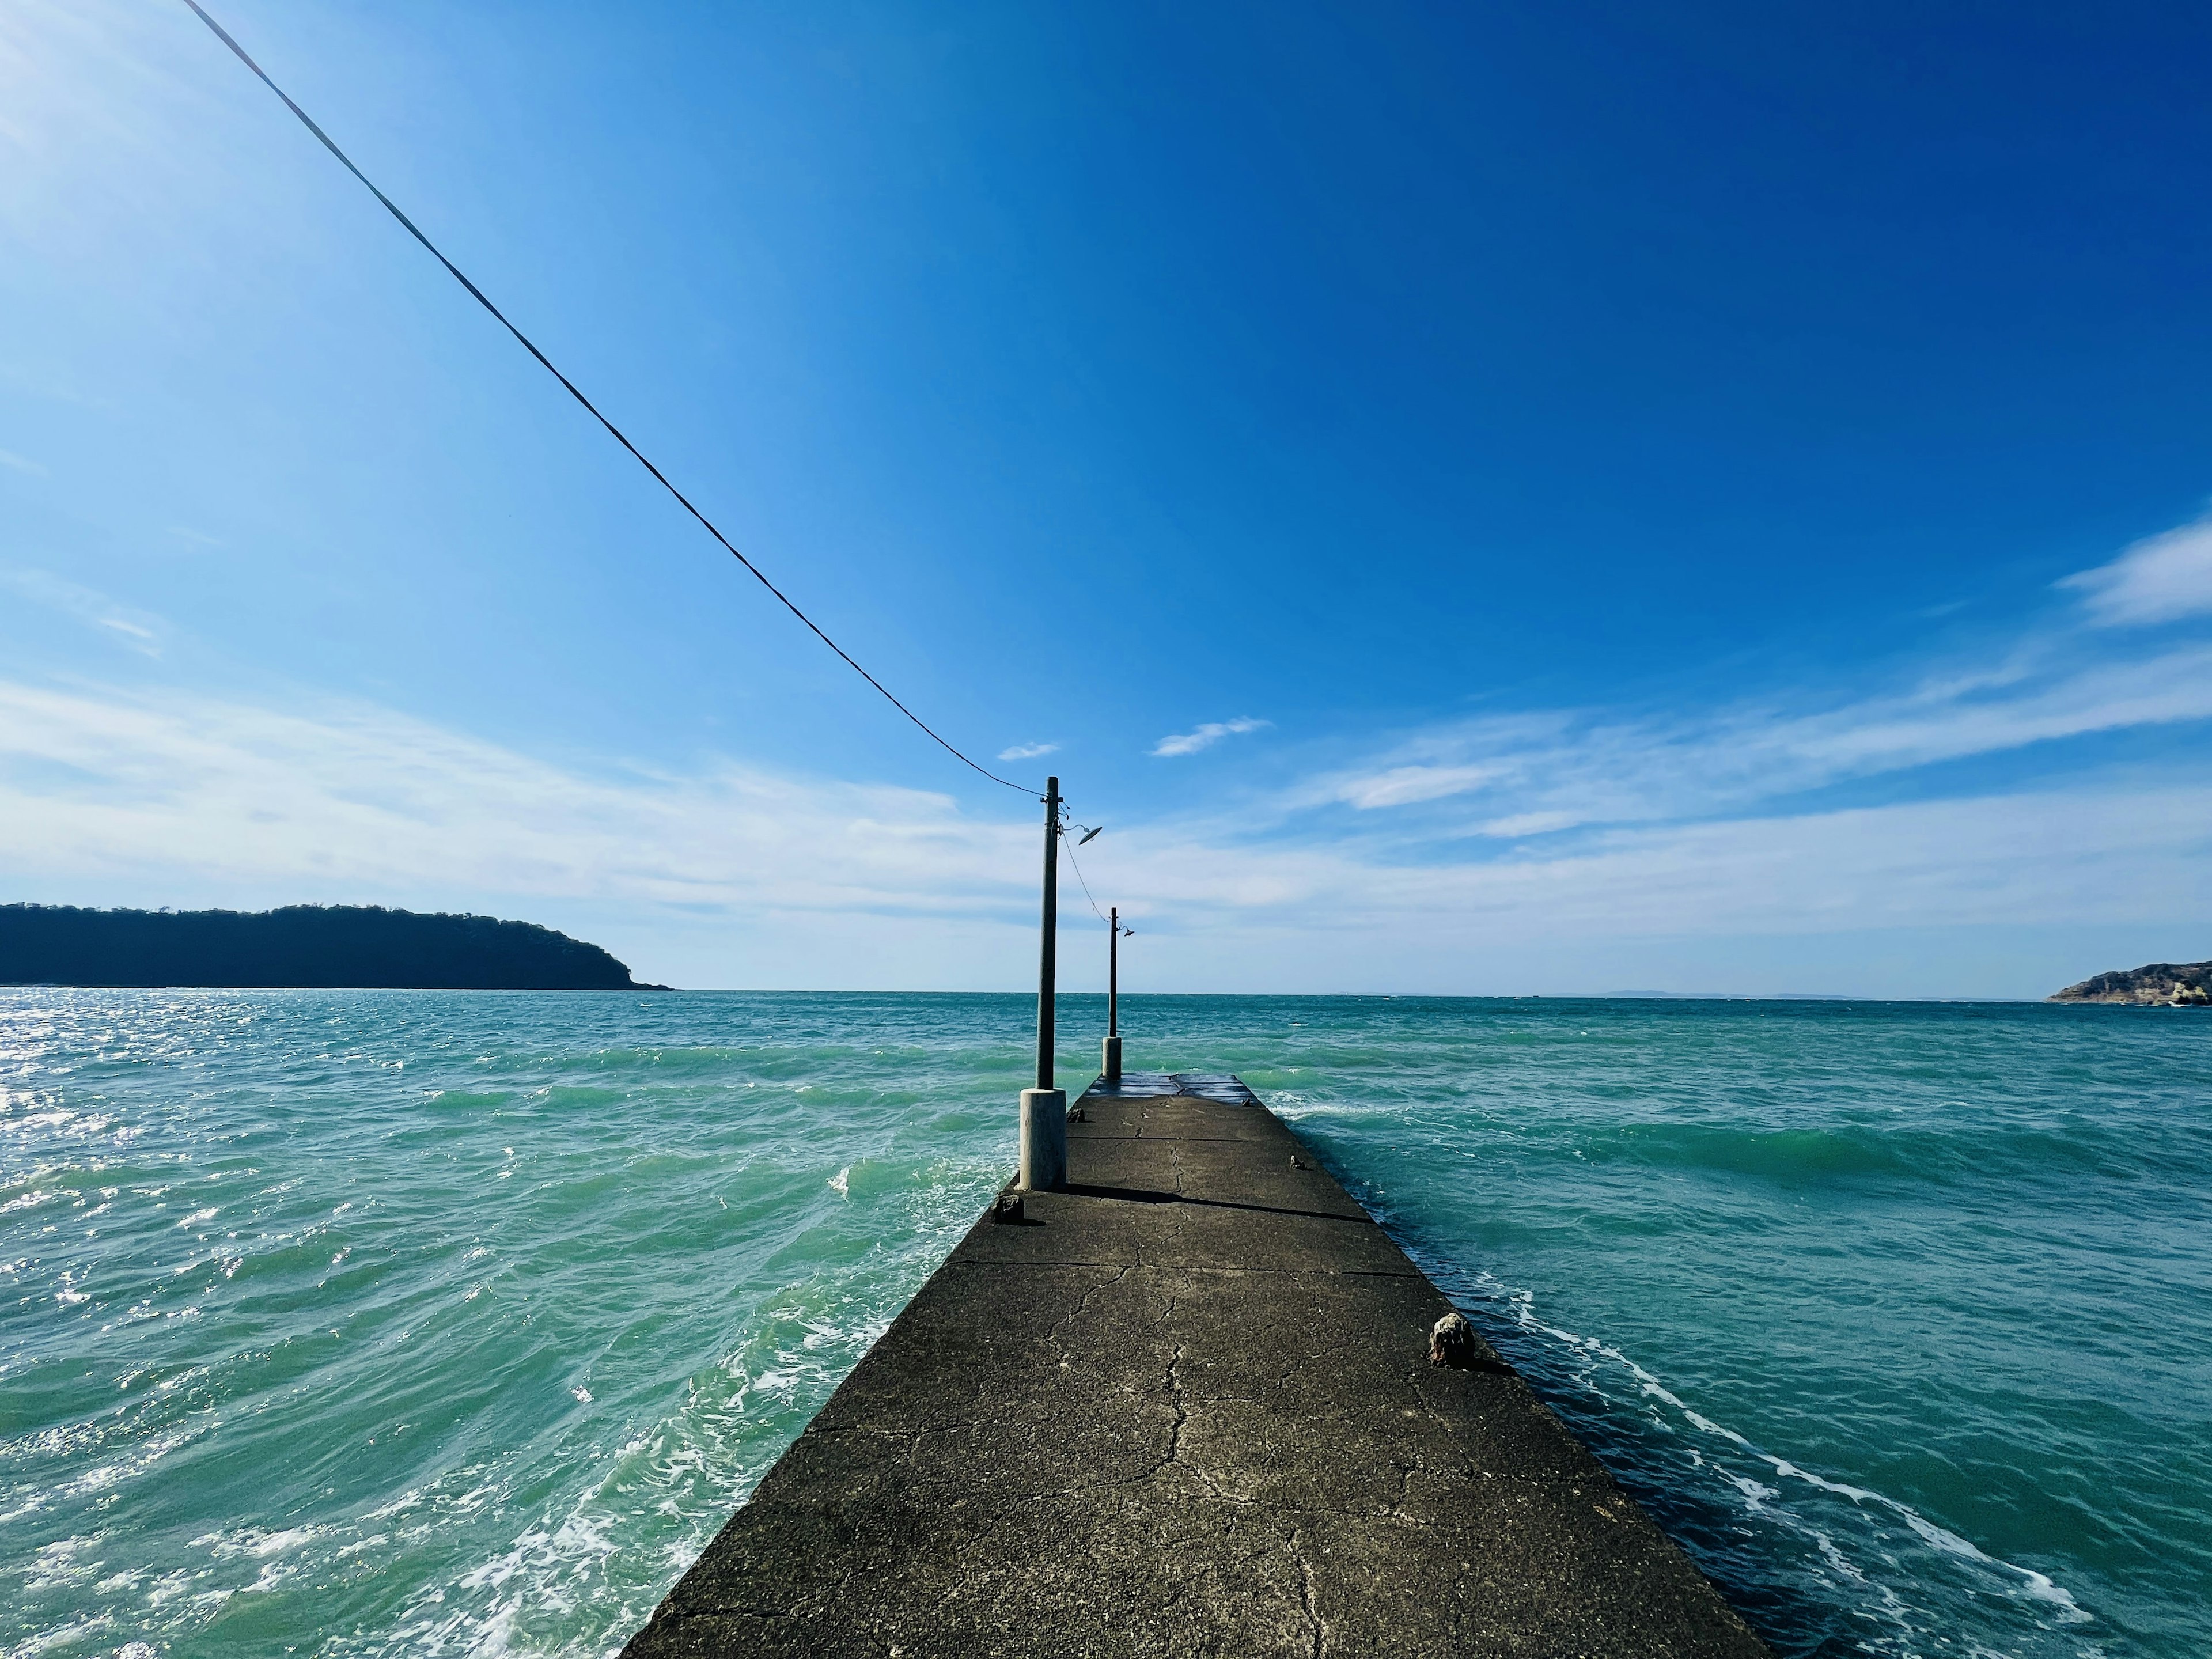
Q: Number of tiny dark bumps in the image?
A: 5